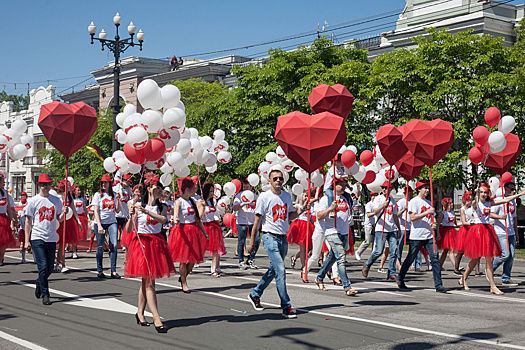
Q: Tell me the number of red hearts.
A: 7